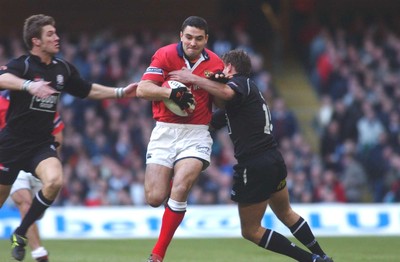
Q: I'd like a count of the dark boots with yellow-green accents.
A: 1